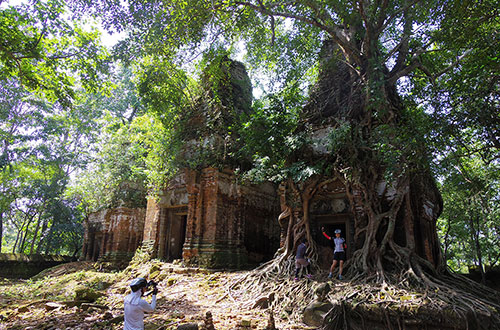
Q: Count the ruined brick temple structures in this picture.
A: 3